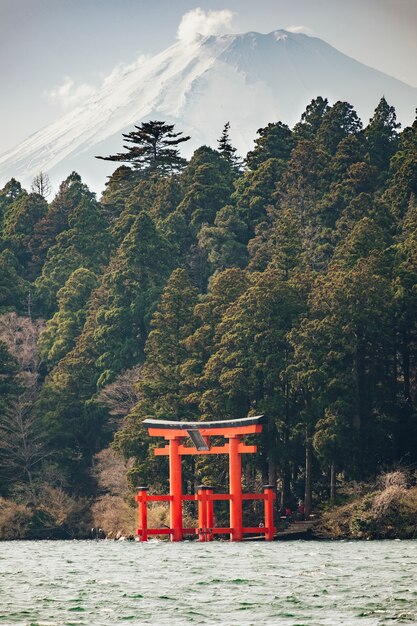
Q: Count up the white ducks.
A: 0